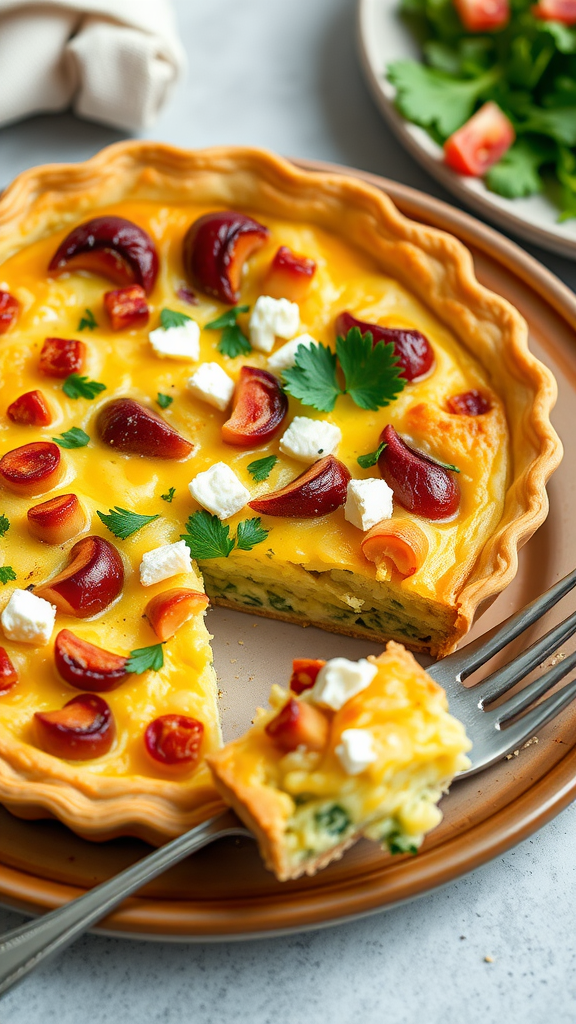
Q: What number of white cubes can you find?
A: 11